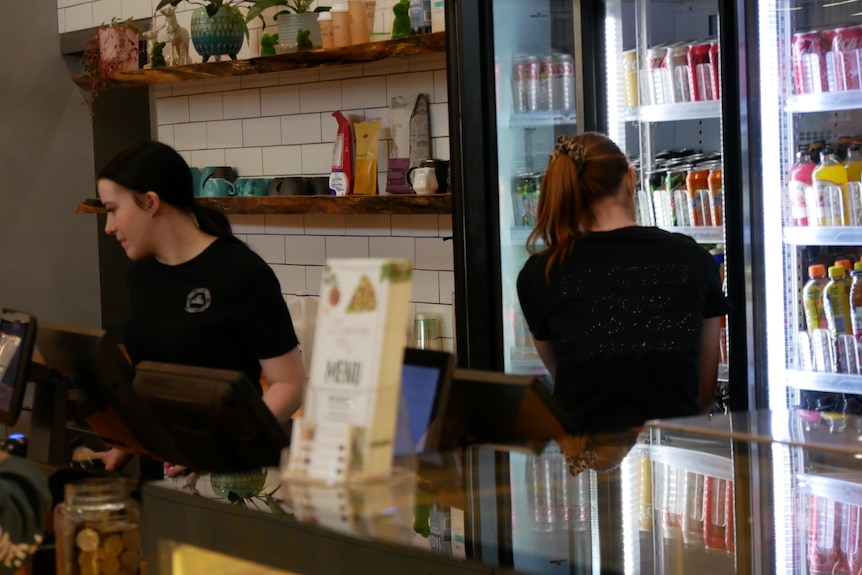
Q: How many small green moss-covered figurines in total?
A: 4